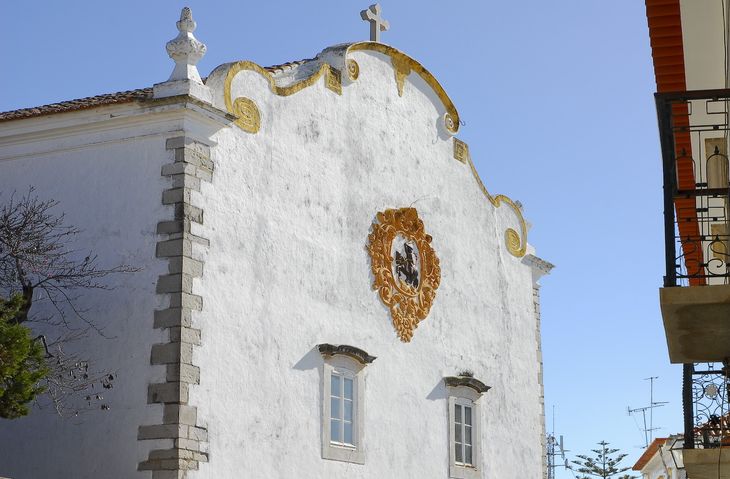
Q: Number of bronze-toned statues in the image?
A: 1